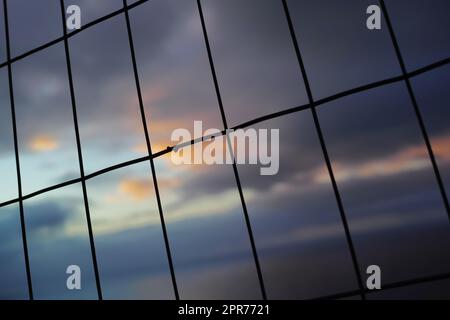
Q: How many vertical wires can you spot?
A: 6